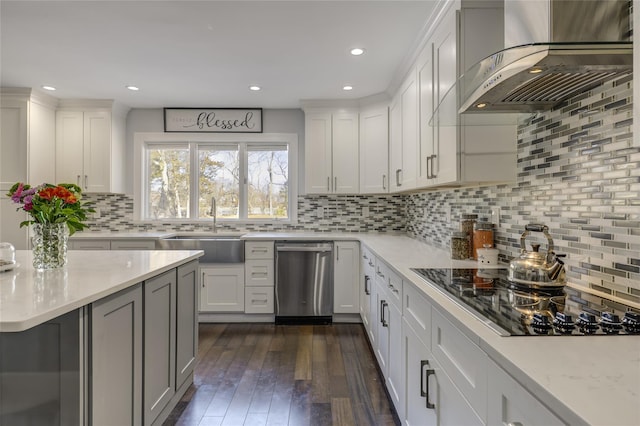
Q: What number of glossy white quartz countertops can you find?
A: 2